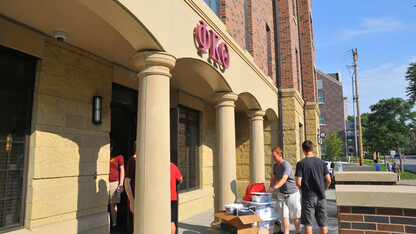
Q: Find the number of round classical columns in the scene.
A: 3